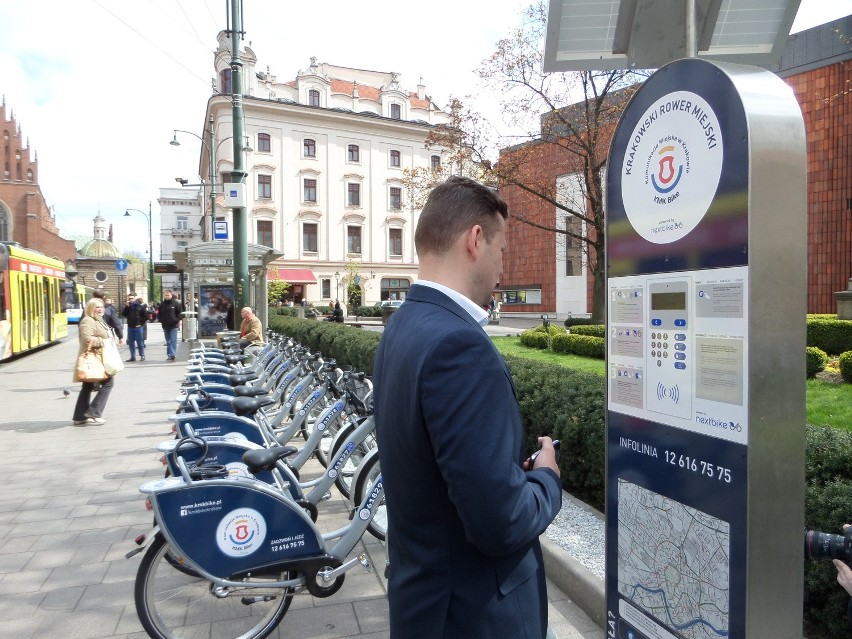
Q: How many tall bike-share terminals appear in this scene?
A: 1